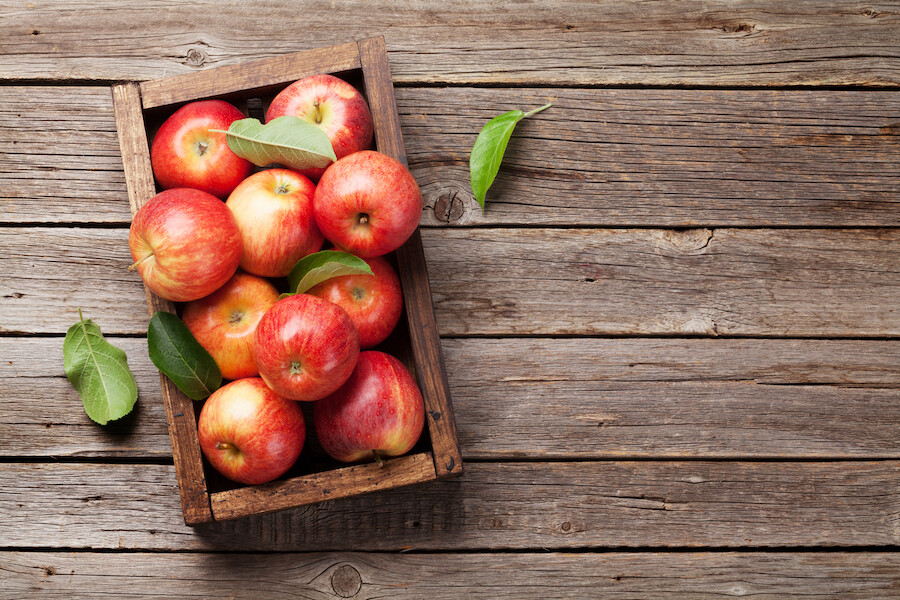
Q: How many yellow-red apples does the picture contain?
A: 10